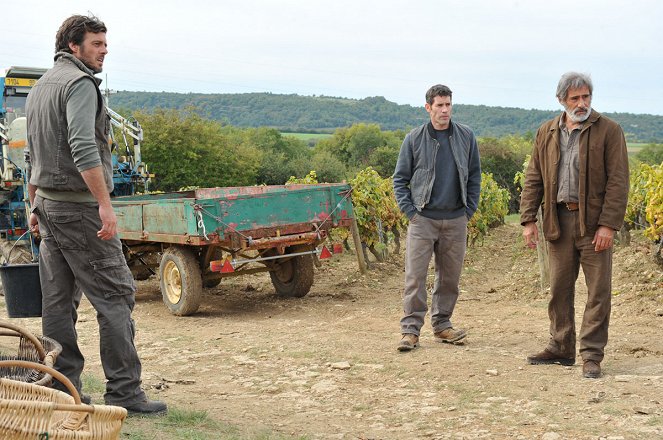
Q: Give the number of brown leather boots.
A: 4